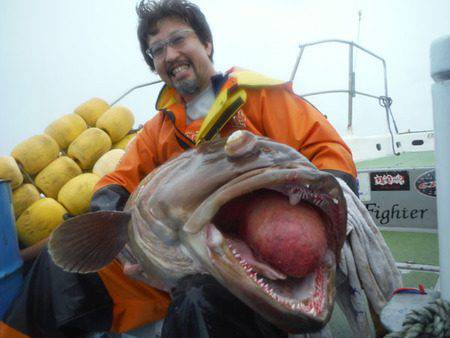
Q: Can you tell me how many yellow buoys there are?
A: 12